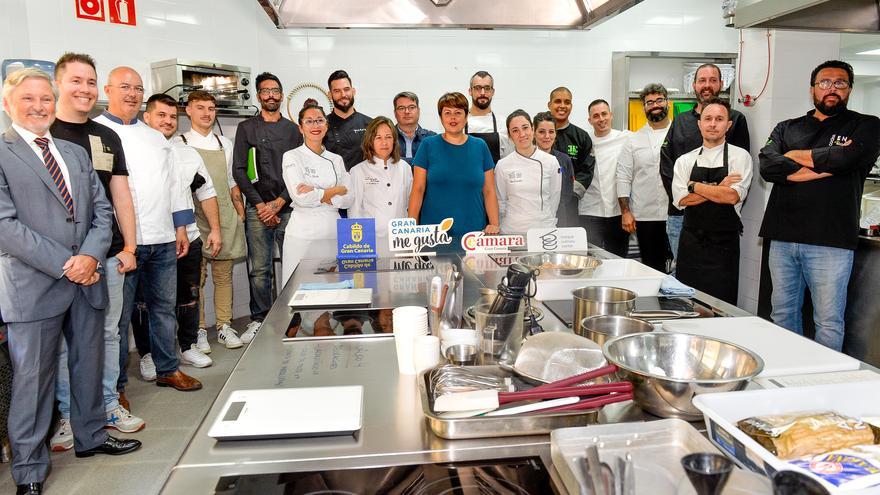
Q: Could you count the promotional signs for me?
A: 4